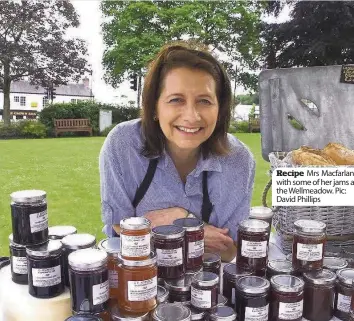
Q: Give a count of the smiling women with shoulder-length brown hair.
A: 1